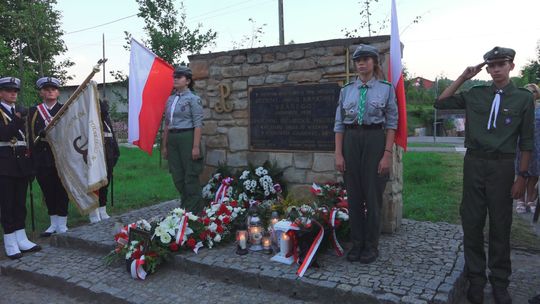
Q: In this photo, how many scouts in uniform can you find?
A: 3